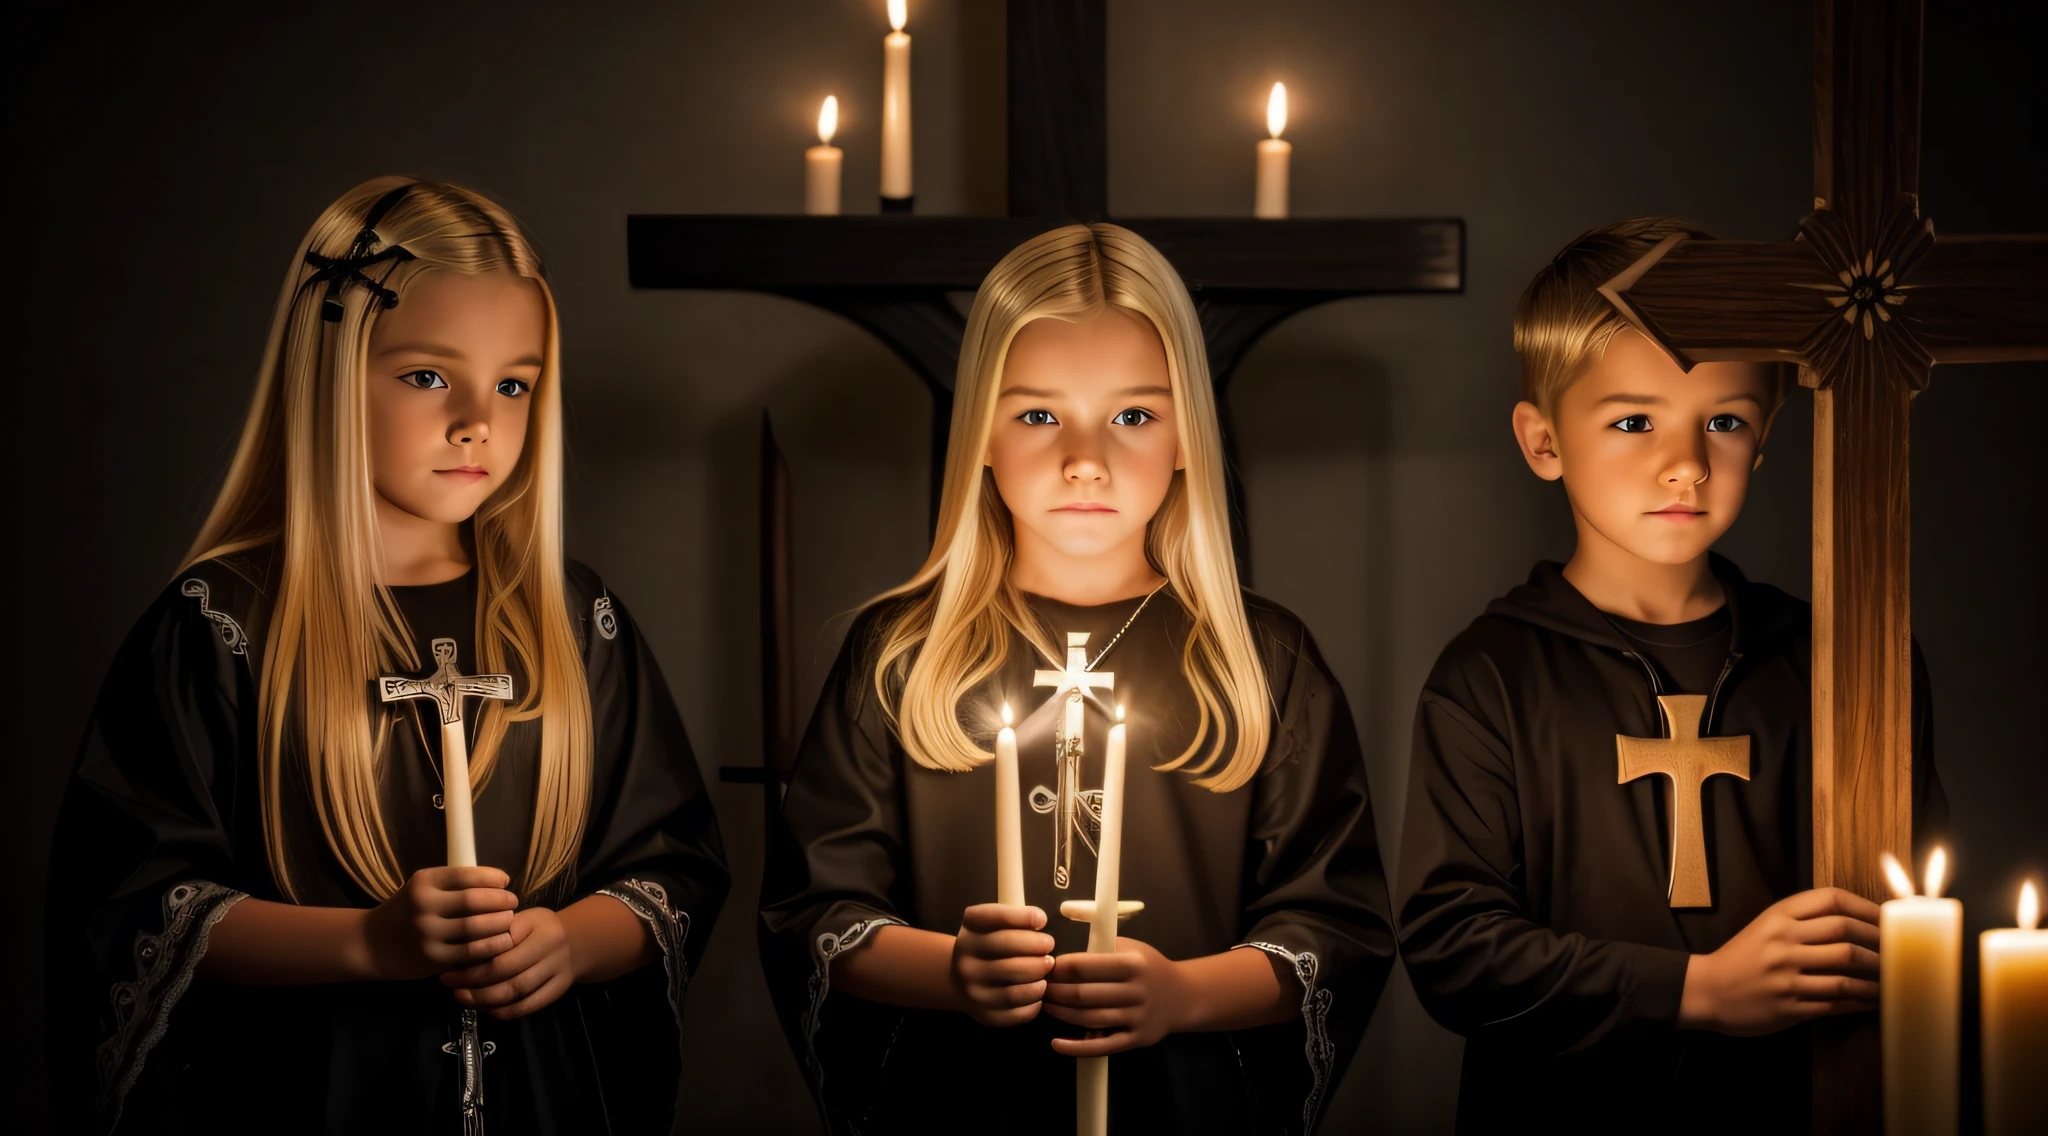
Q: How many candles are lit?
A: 7